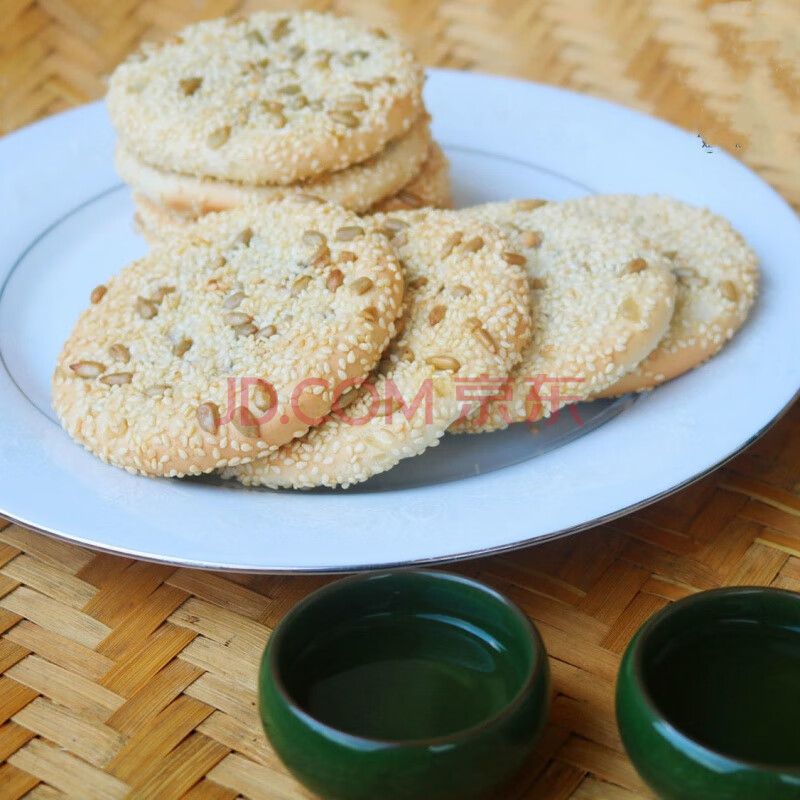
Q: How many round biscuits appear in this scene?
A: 7